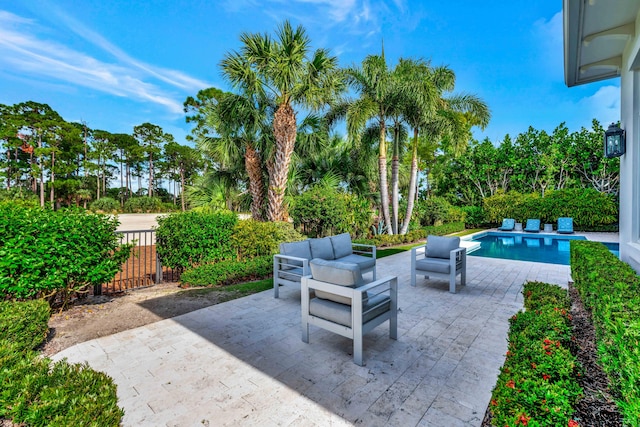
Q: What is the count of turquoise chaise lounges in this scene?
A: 3